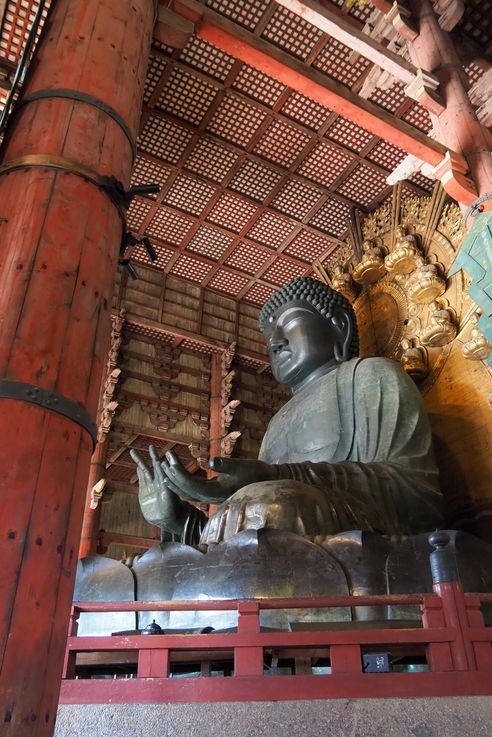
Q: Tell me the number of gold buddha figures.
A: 7